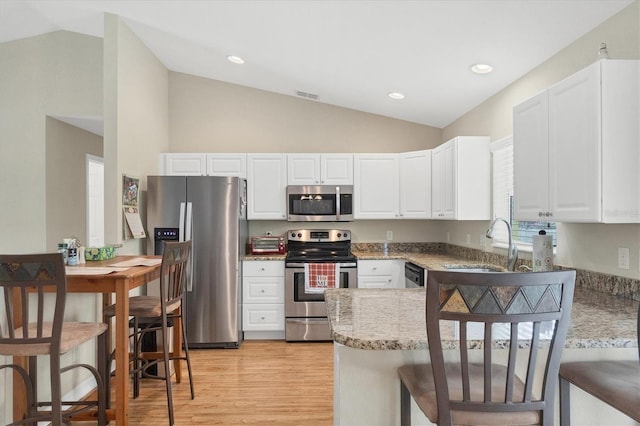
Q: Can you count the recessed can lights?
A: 3